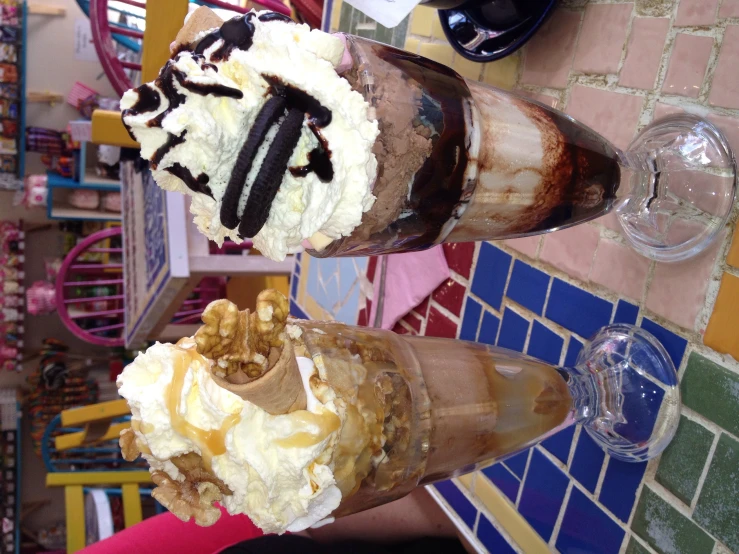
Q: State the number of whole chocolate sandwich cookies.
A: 1